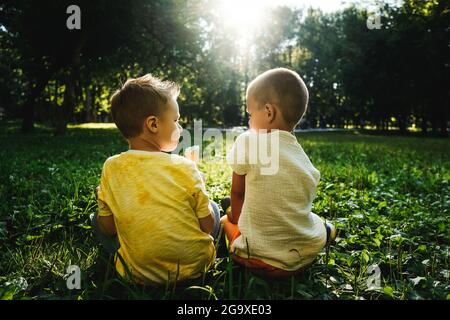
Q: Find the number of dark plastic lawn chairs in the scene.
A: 0